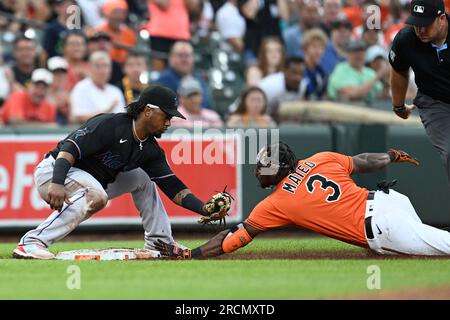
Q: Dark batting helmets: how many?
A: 1